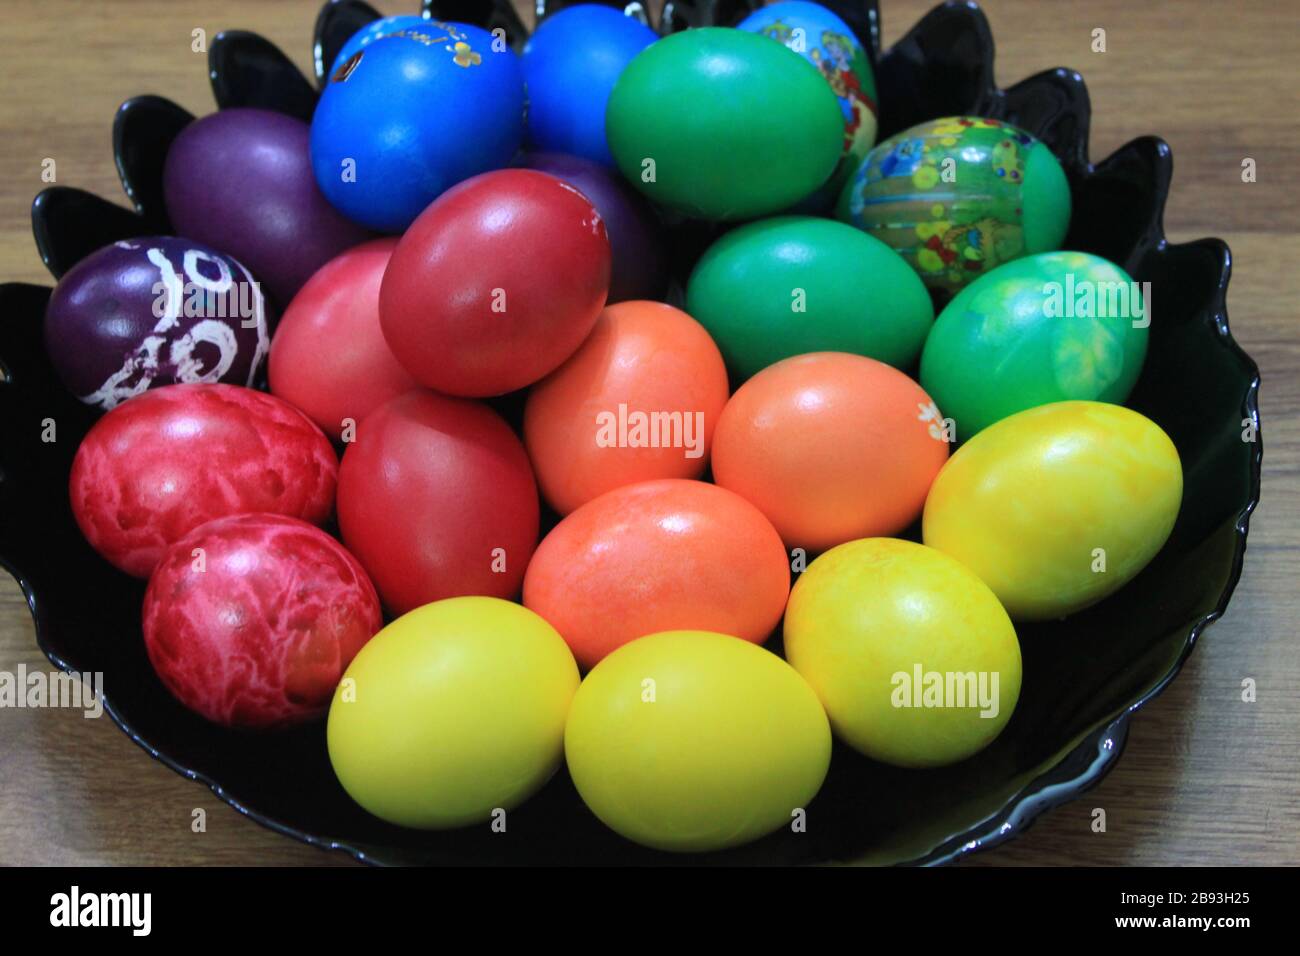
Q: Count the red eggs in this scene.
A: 5